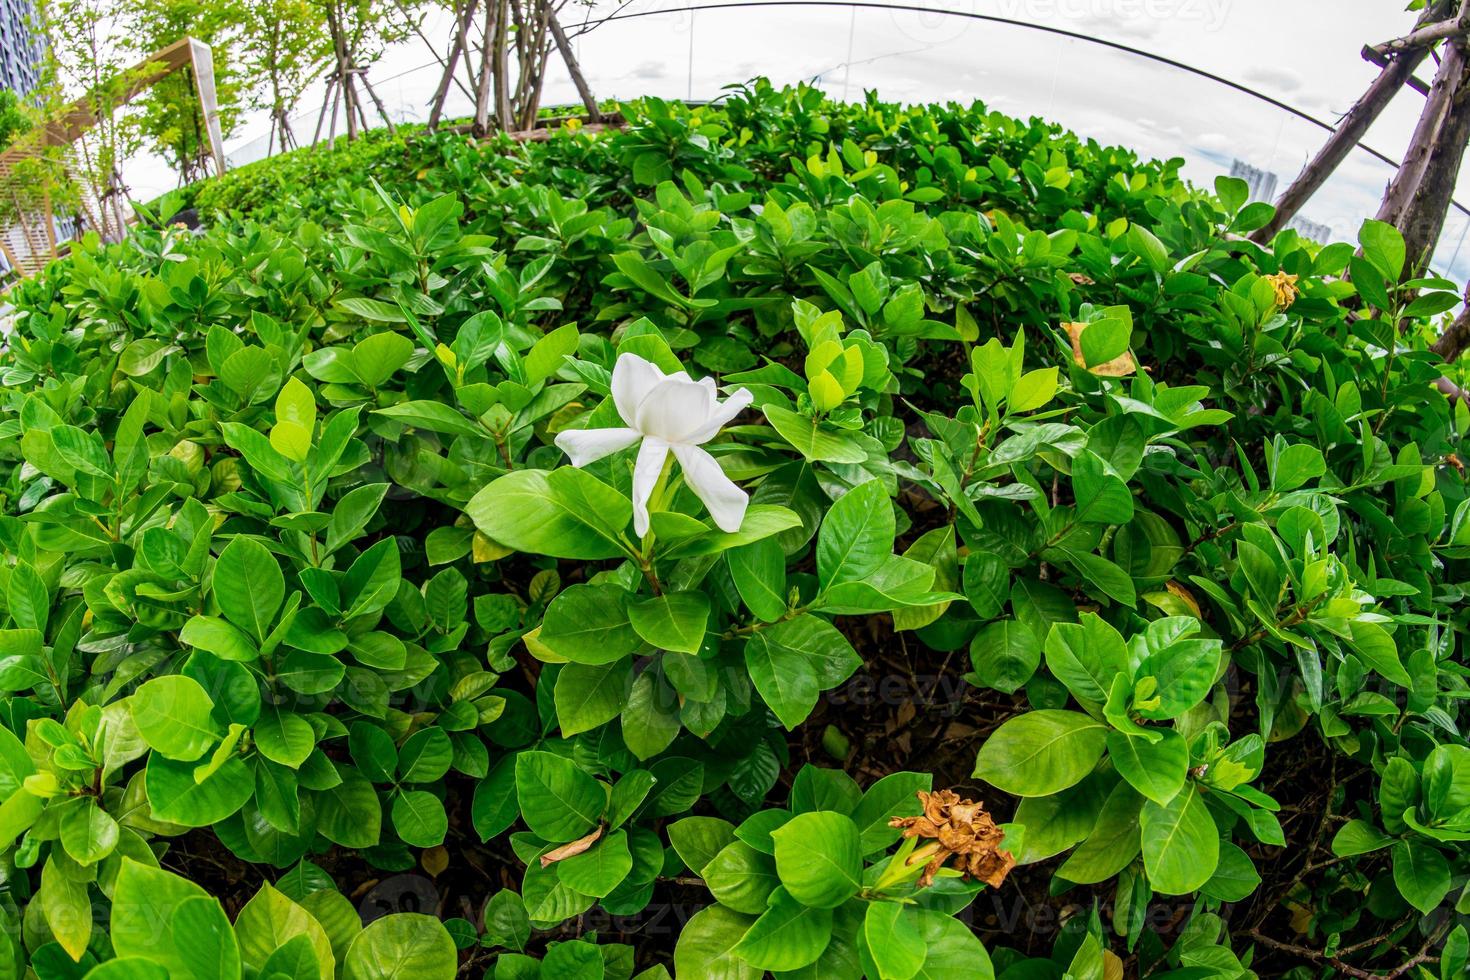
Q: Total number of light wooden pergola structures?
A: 1